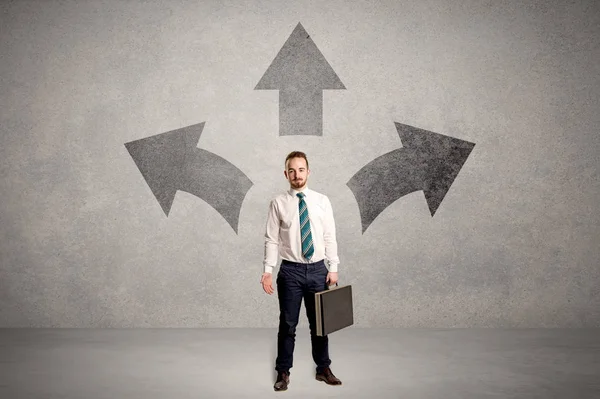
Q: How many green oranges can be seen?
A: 0